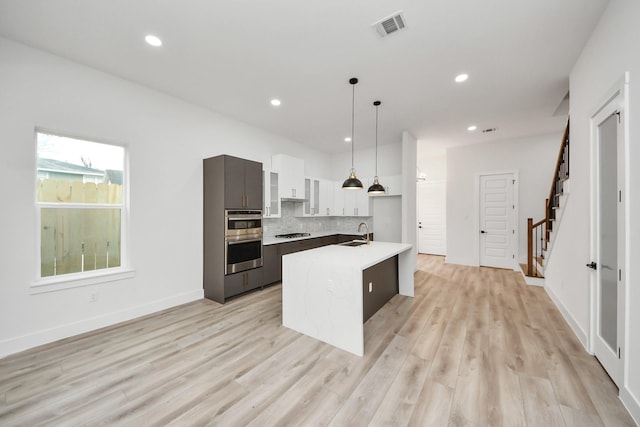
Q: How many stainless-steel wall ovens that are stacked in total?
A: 2